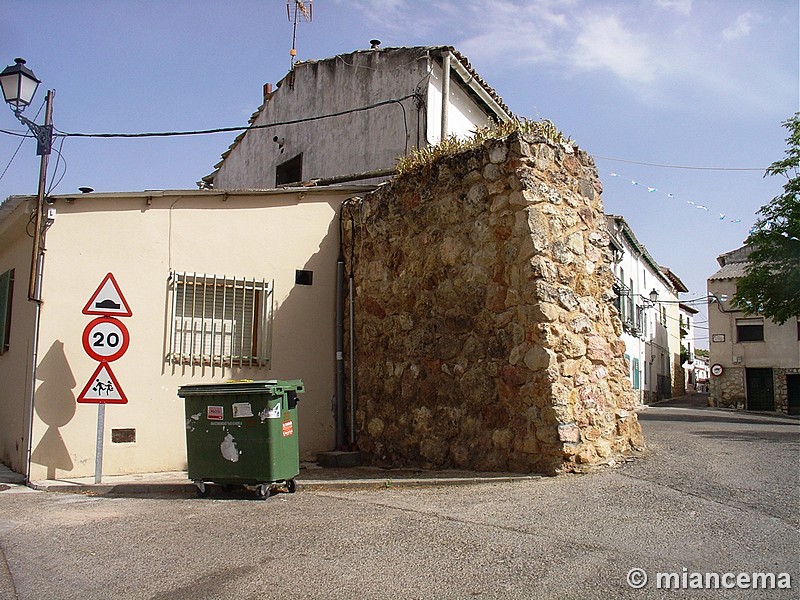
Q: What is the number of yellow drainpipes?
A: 0